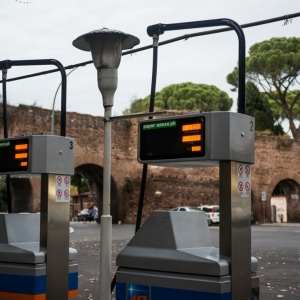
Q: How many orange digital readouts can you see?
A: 6